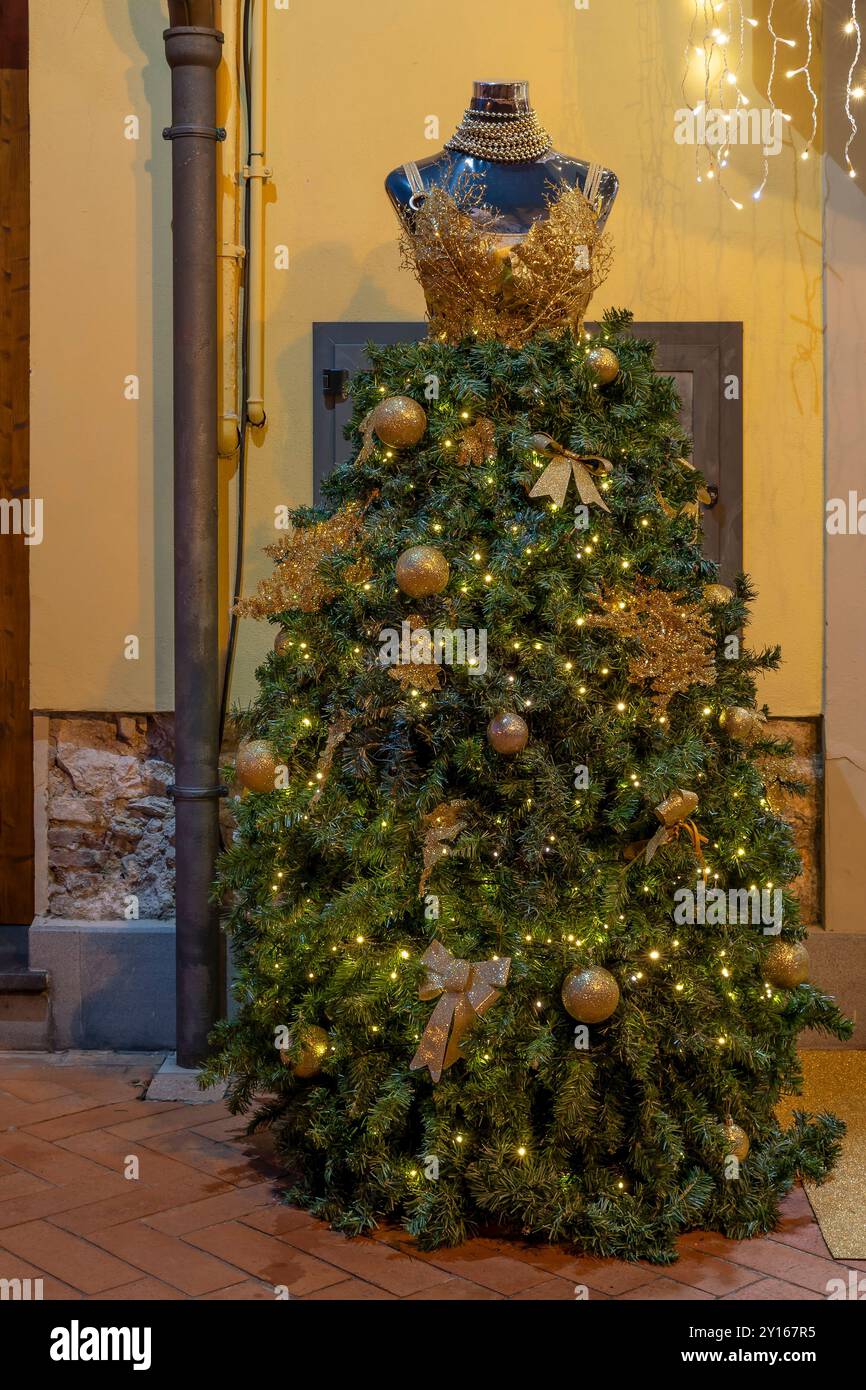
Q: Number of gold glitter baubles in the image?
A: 12